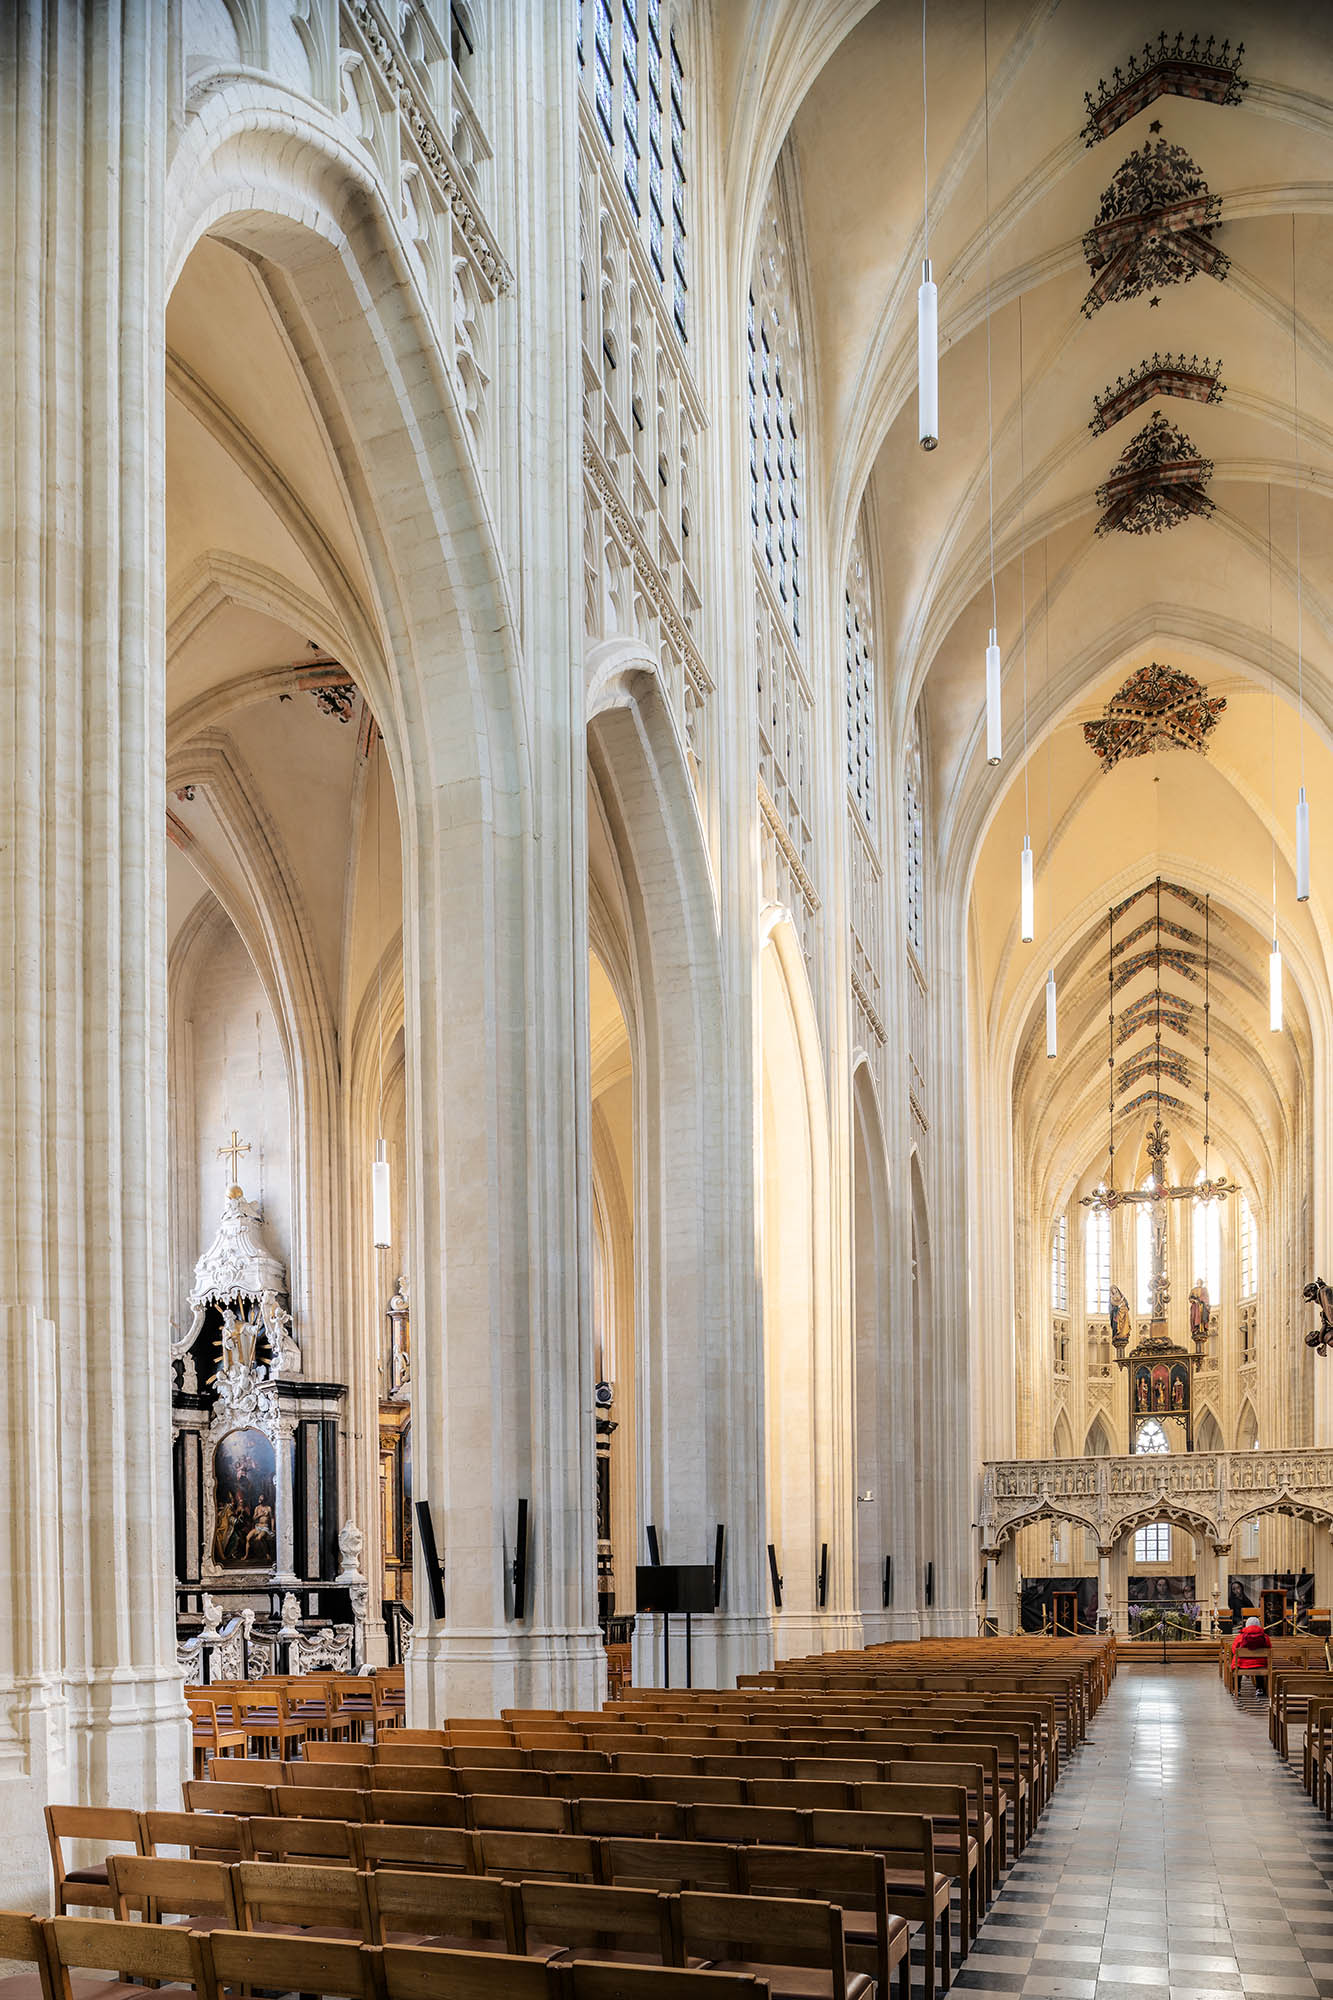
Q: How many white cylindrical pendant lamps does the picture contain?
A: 7